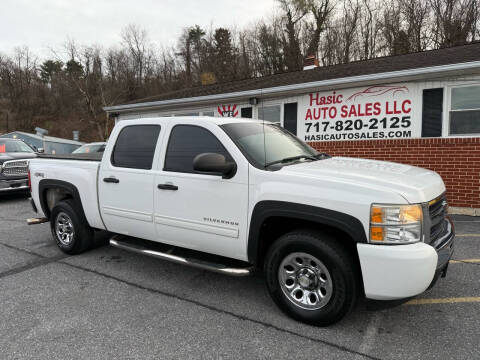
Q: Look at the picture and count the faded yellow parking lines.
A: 3